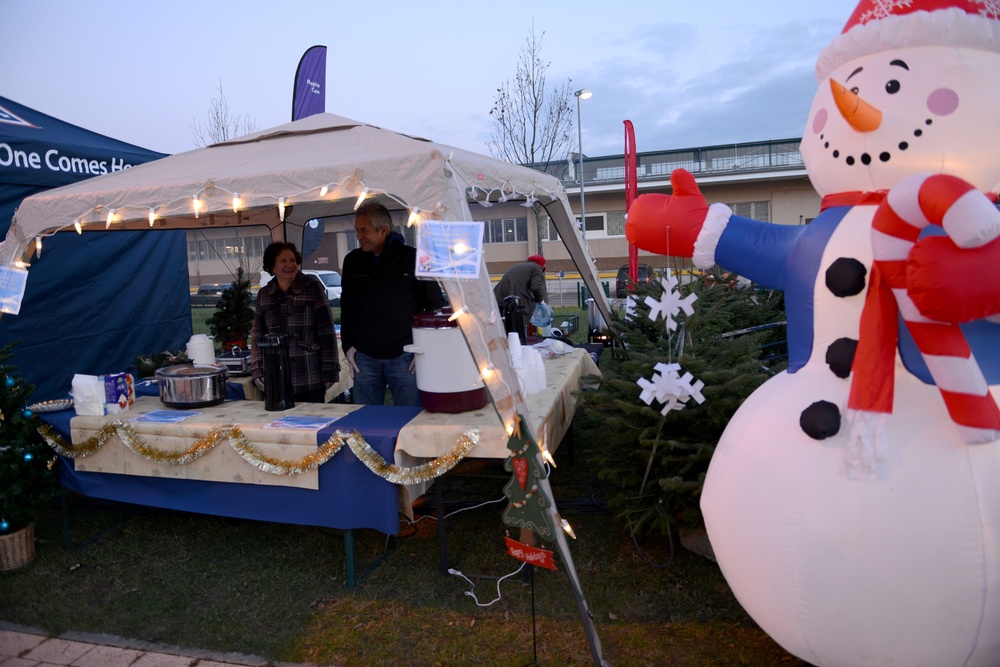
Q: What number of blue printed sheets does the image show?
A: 4